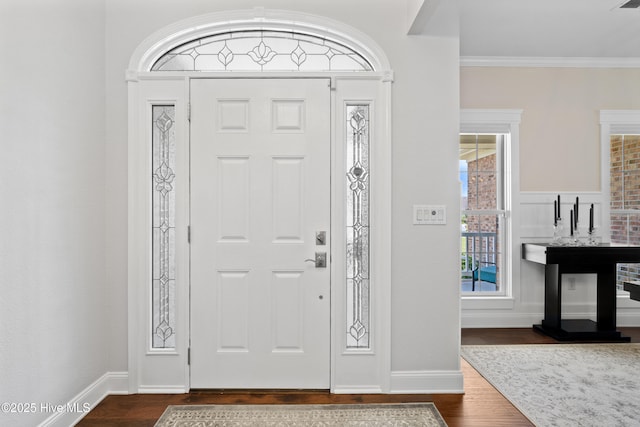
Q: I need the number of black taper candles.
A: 7